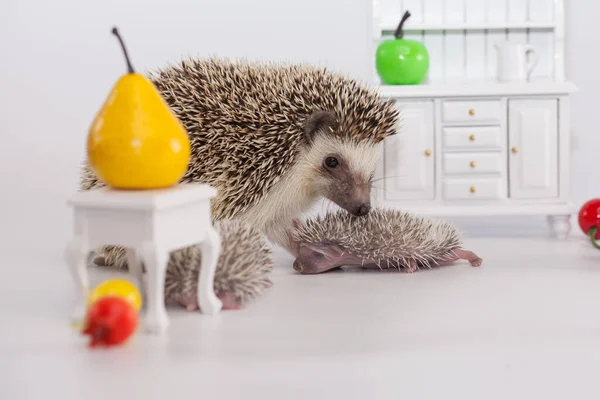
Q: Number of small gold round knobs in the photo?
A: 6